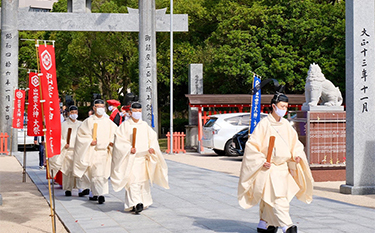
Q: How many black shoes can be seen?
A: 8